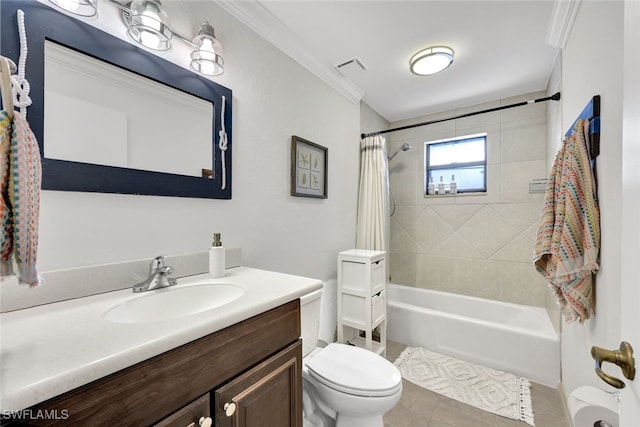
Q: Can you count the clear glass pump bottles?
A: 3